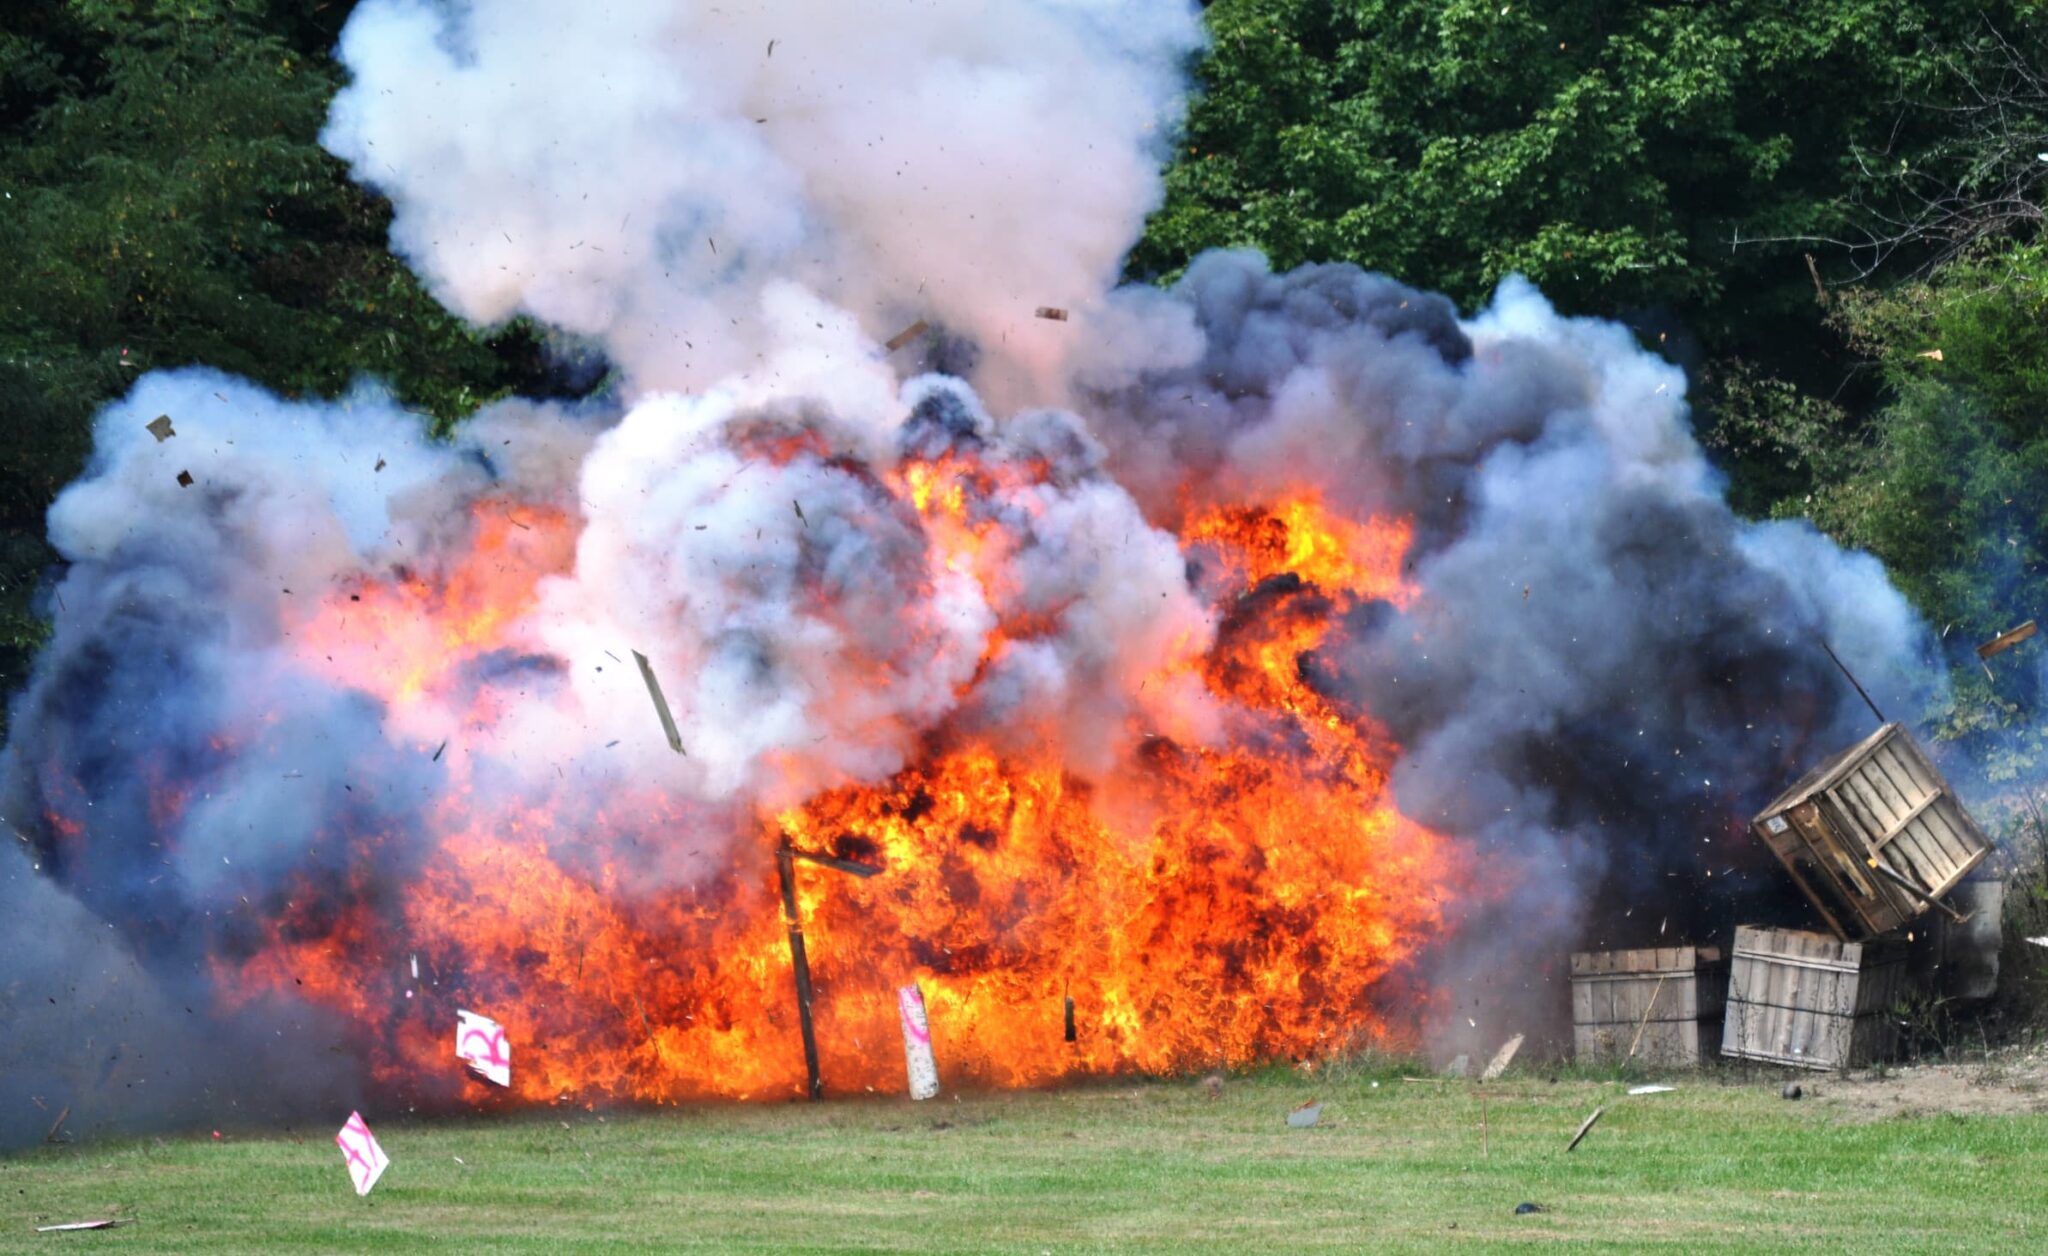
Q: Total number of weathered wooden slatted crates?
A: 3